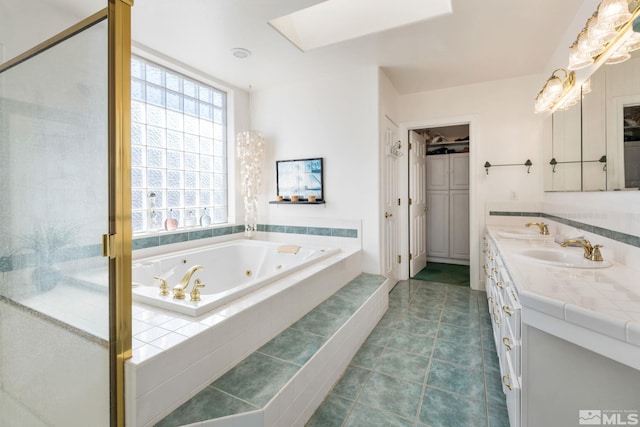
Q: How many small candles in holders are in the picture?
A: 3